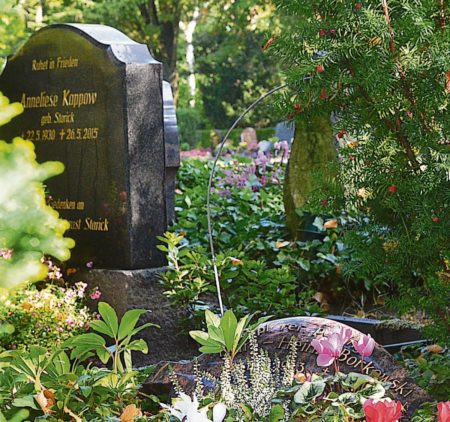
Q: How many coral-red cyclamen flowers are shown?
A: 2